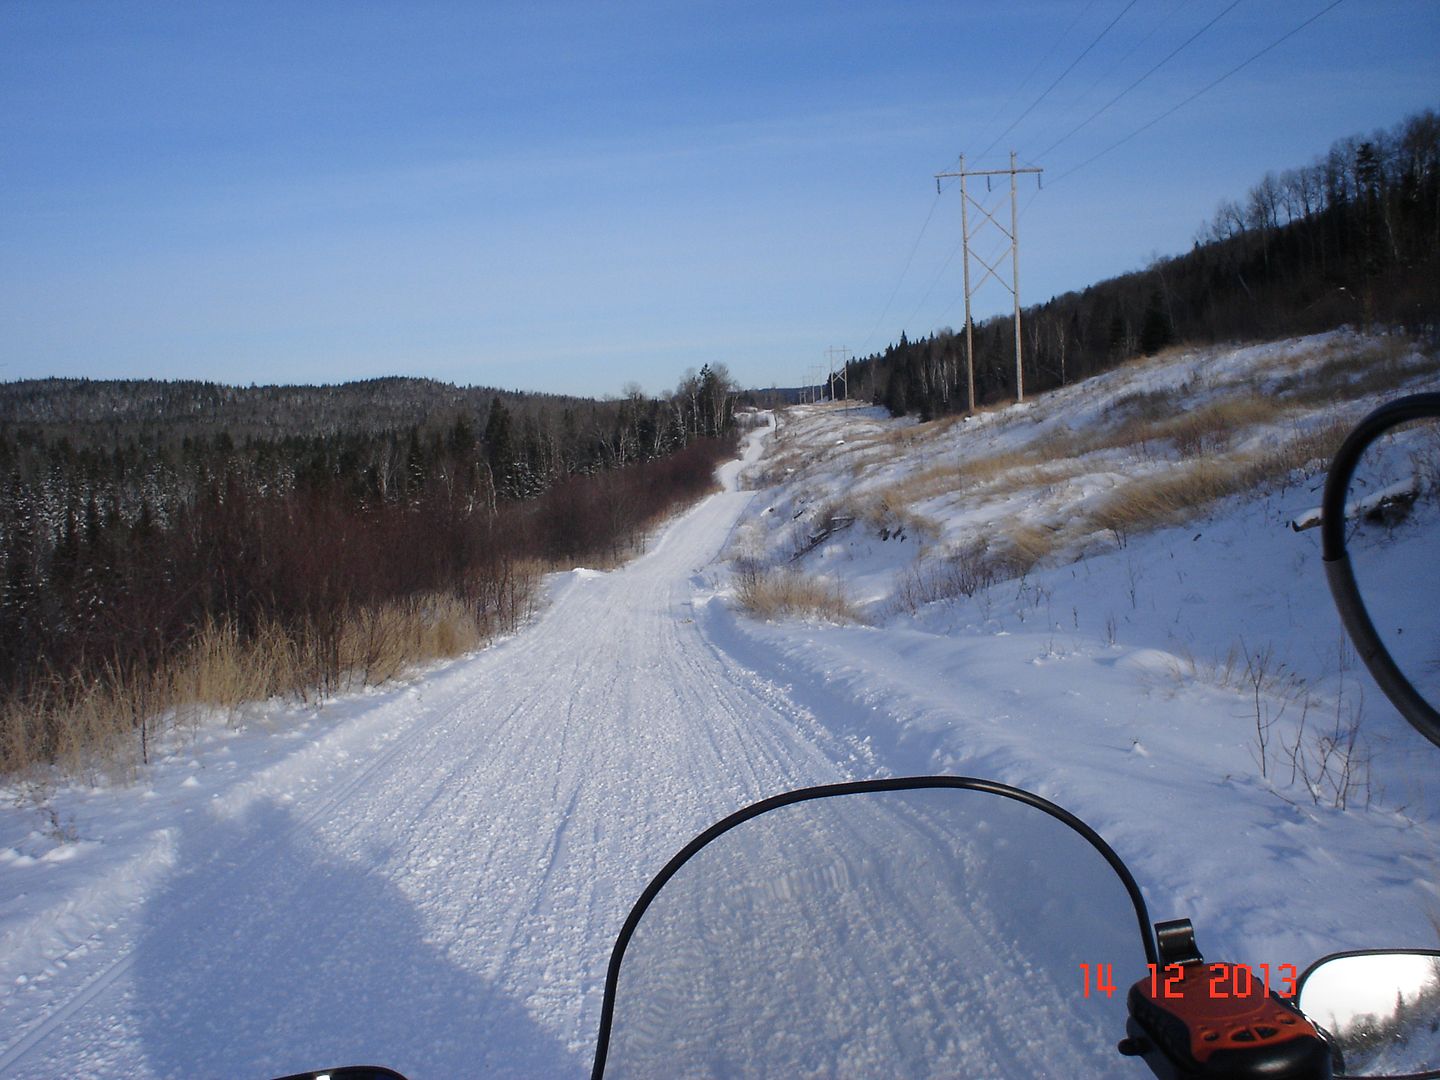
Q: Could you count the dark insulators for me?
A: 3